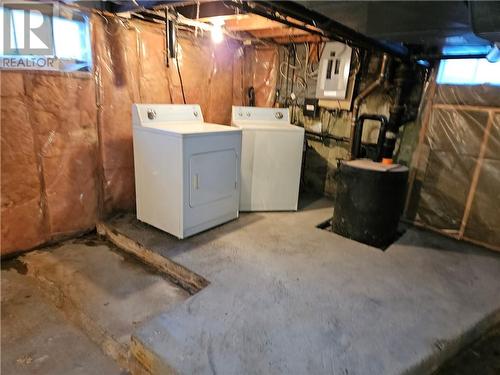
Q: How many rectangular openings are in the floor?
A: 1